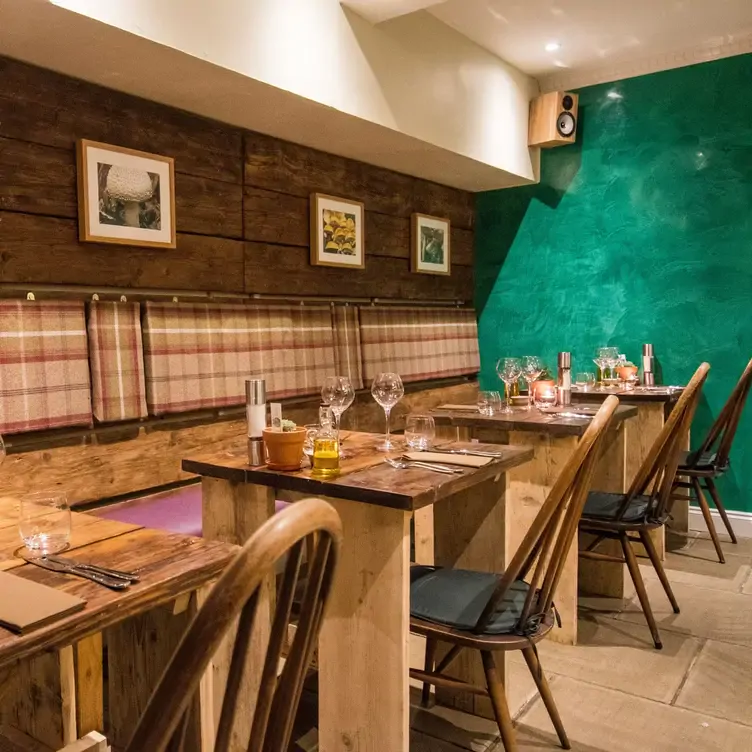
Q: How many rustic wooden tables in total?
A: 4